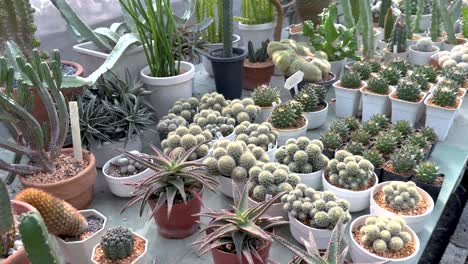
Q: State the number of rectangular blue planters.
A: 0